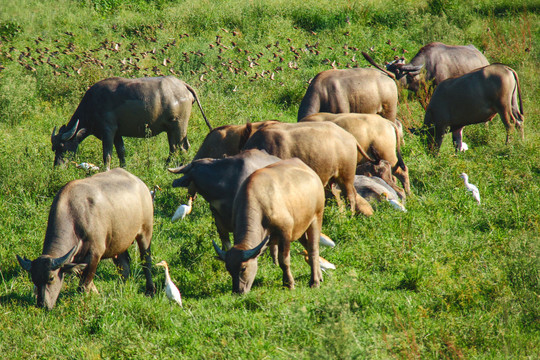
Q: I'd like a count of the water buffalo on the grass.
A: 11